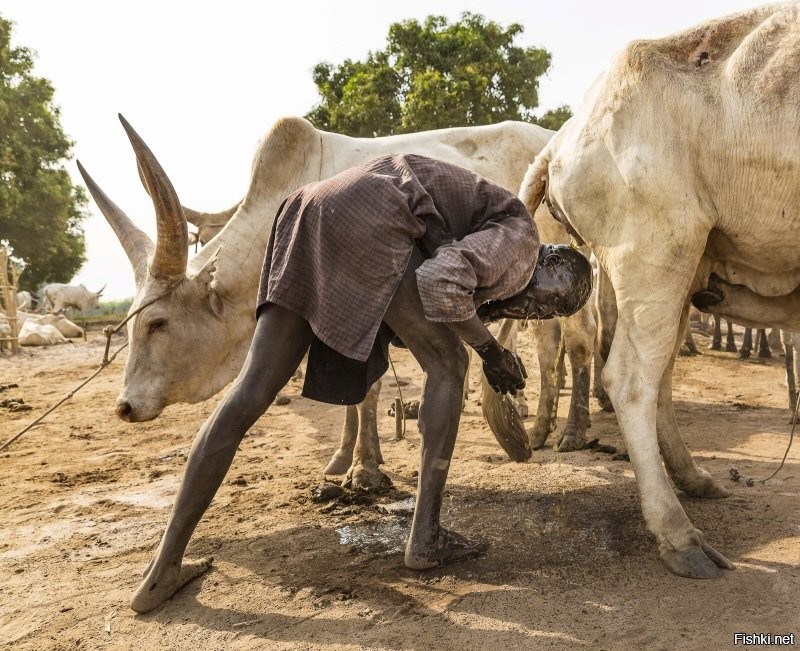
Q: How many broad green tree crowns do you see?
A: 2